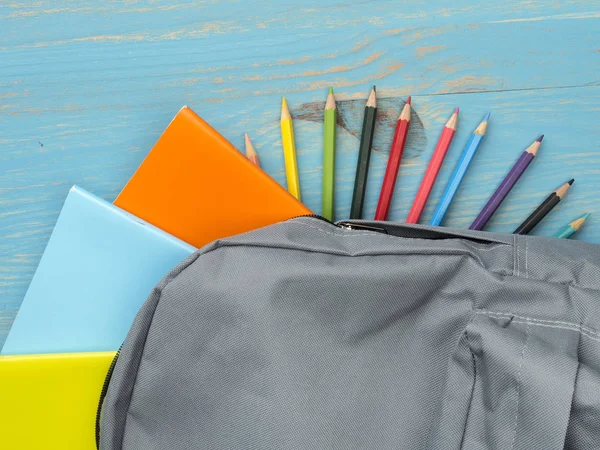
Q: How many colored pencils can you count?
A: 10